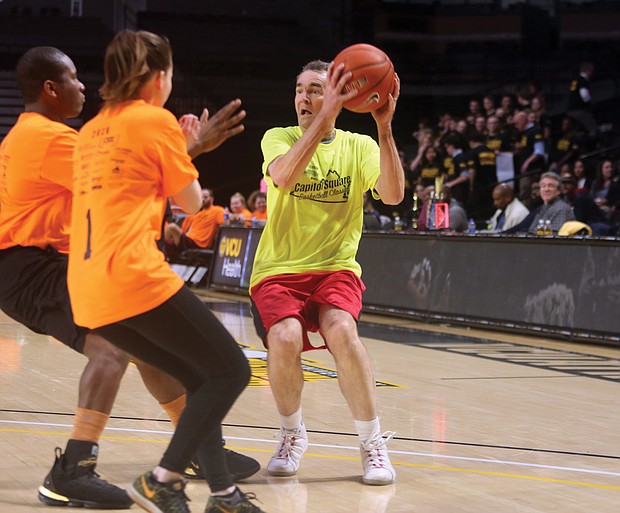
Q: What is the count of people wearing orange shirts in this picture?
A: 5